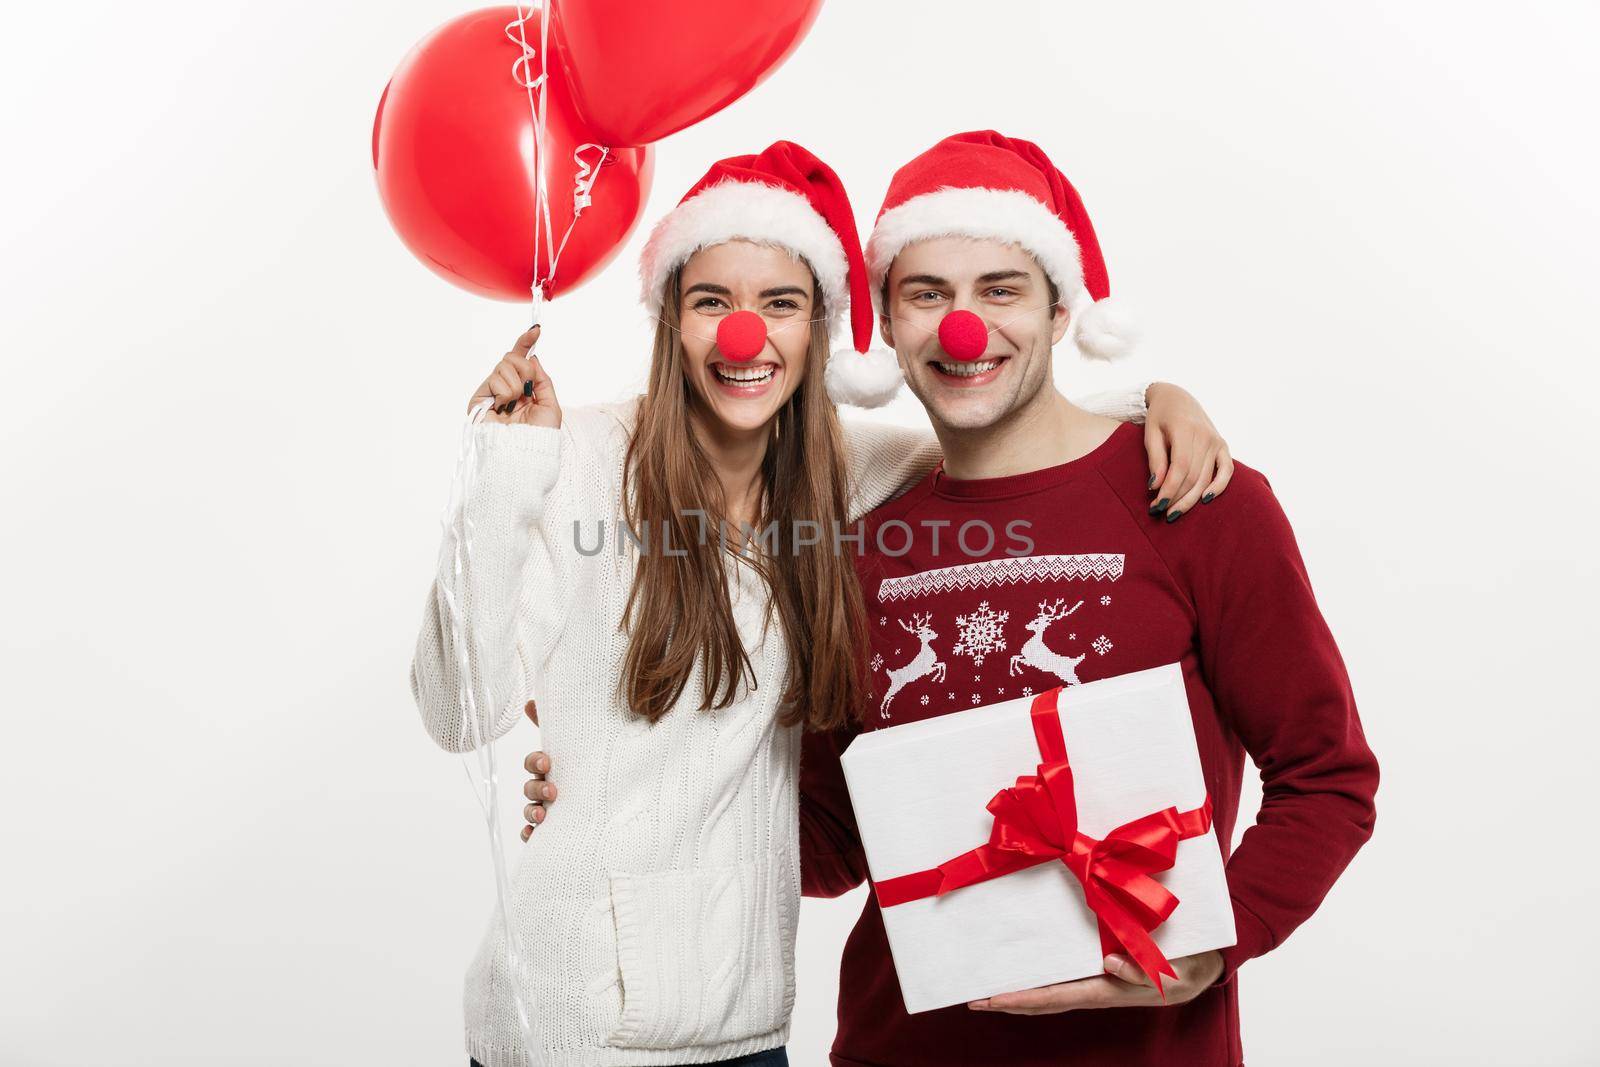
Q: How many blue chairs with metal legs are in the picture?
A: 0